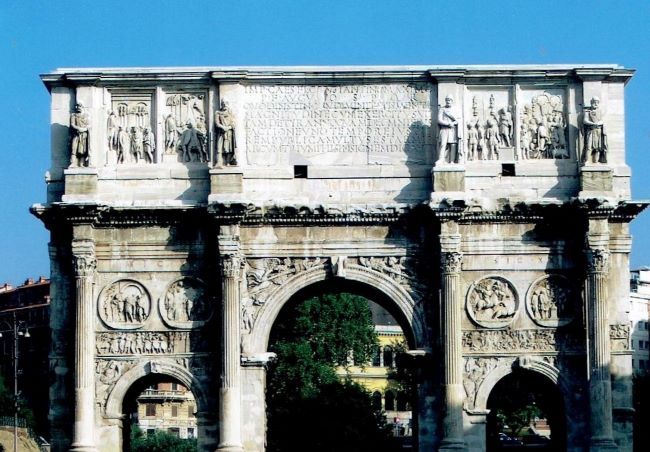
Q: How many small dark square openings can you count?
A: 2